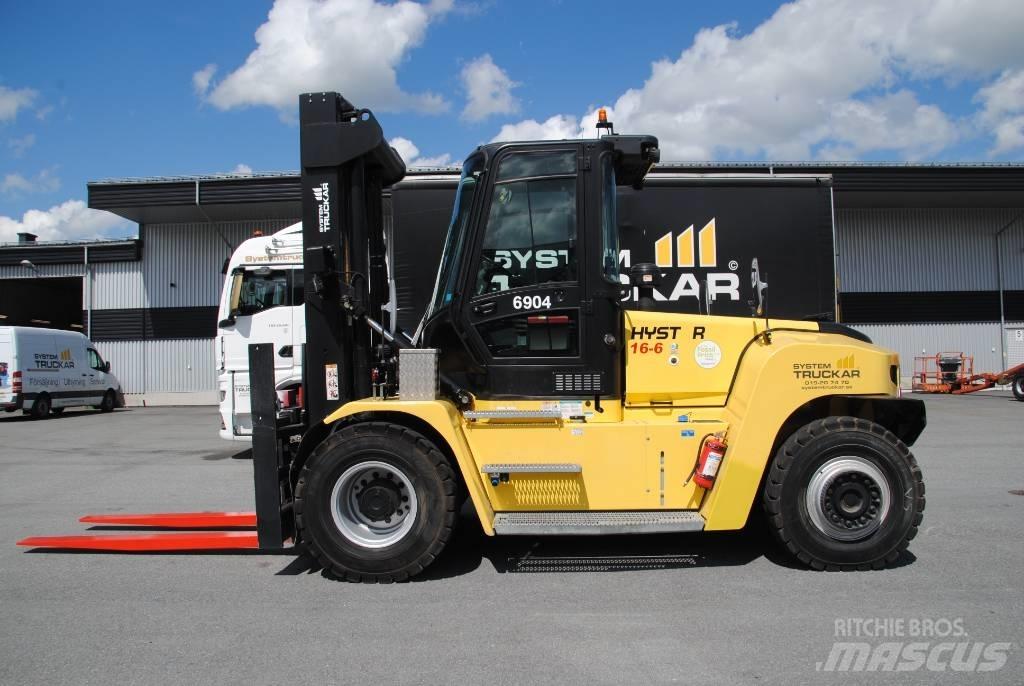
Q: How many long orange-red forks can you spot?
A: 2